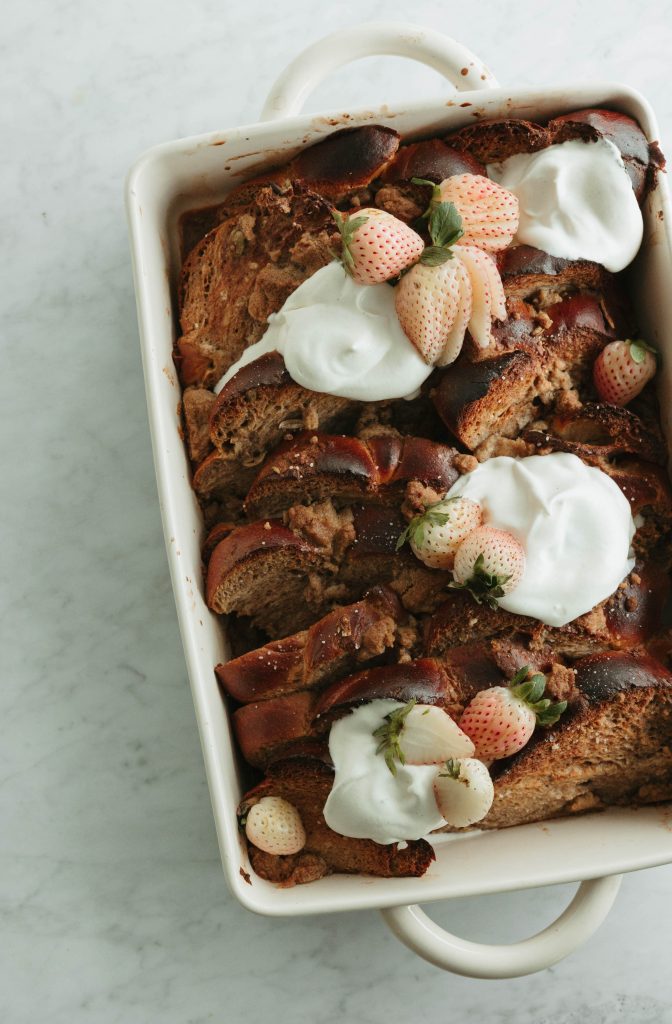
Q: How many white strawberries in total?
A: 10